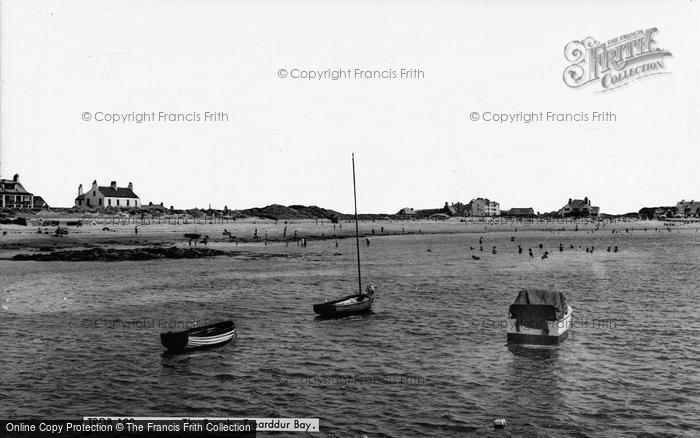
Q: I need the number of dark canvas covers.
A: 1